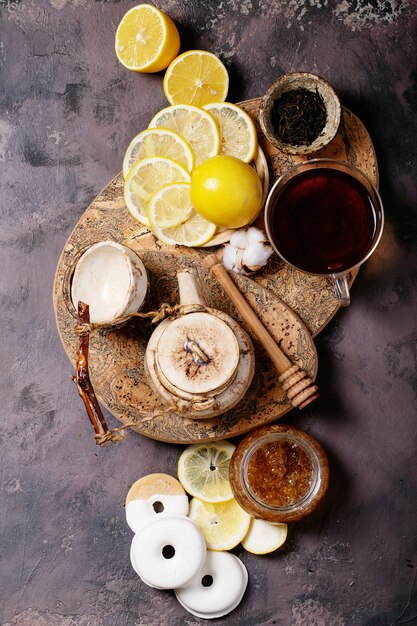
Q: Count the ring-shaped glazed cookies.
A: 3